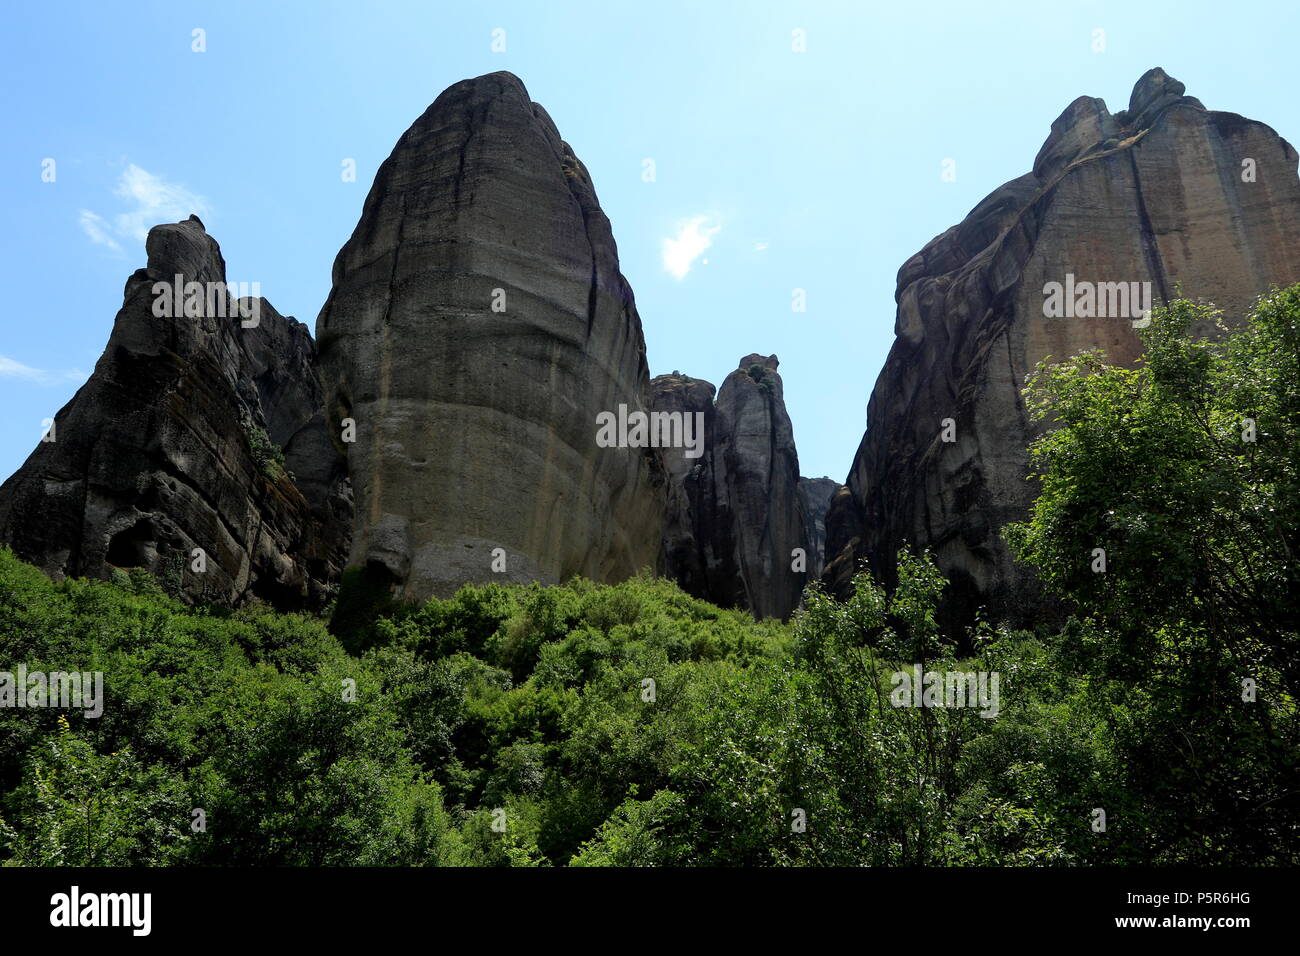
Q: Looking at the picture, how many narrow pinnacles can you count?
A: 2